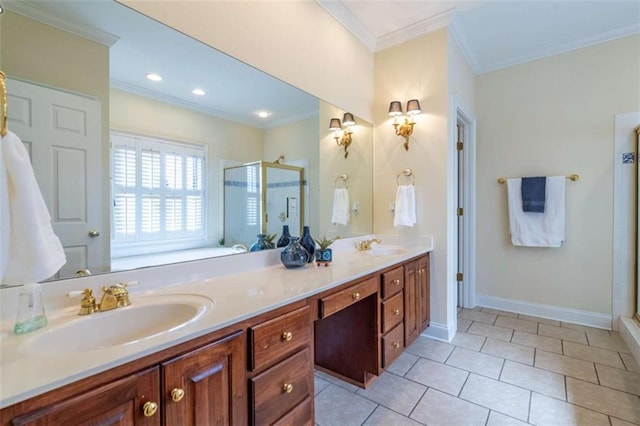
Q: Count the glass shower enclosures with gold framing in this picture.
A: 1